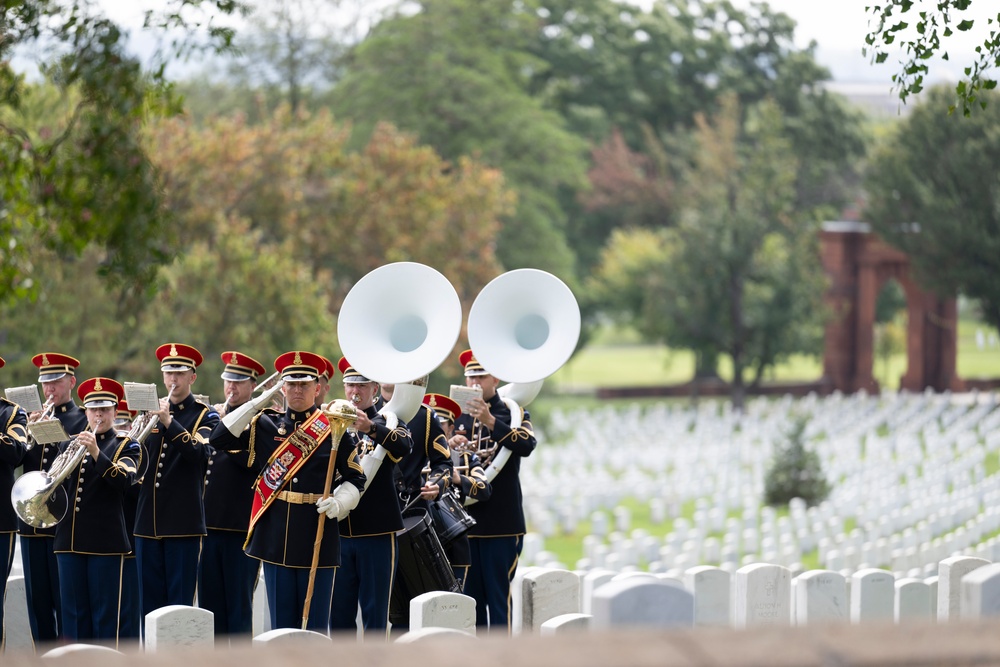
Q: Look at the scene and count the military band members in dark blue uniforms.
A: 12